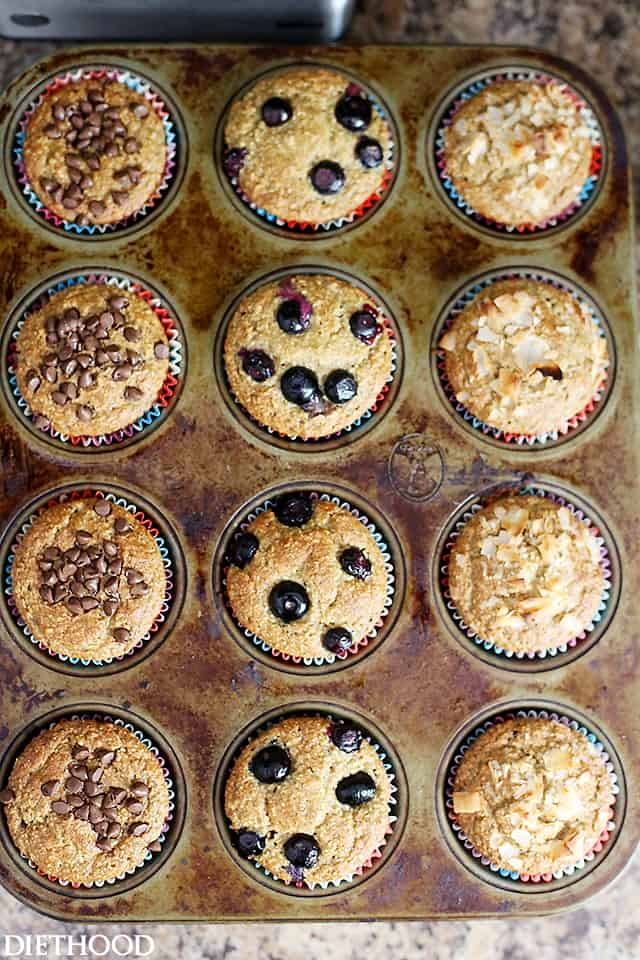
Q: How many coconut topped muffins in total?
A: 4